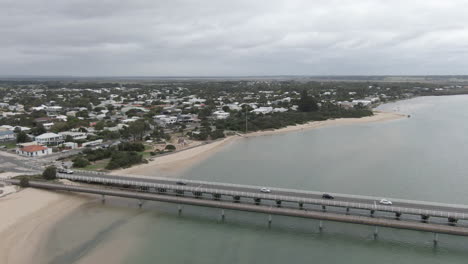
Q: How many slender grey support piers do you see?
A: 8